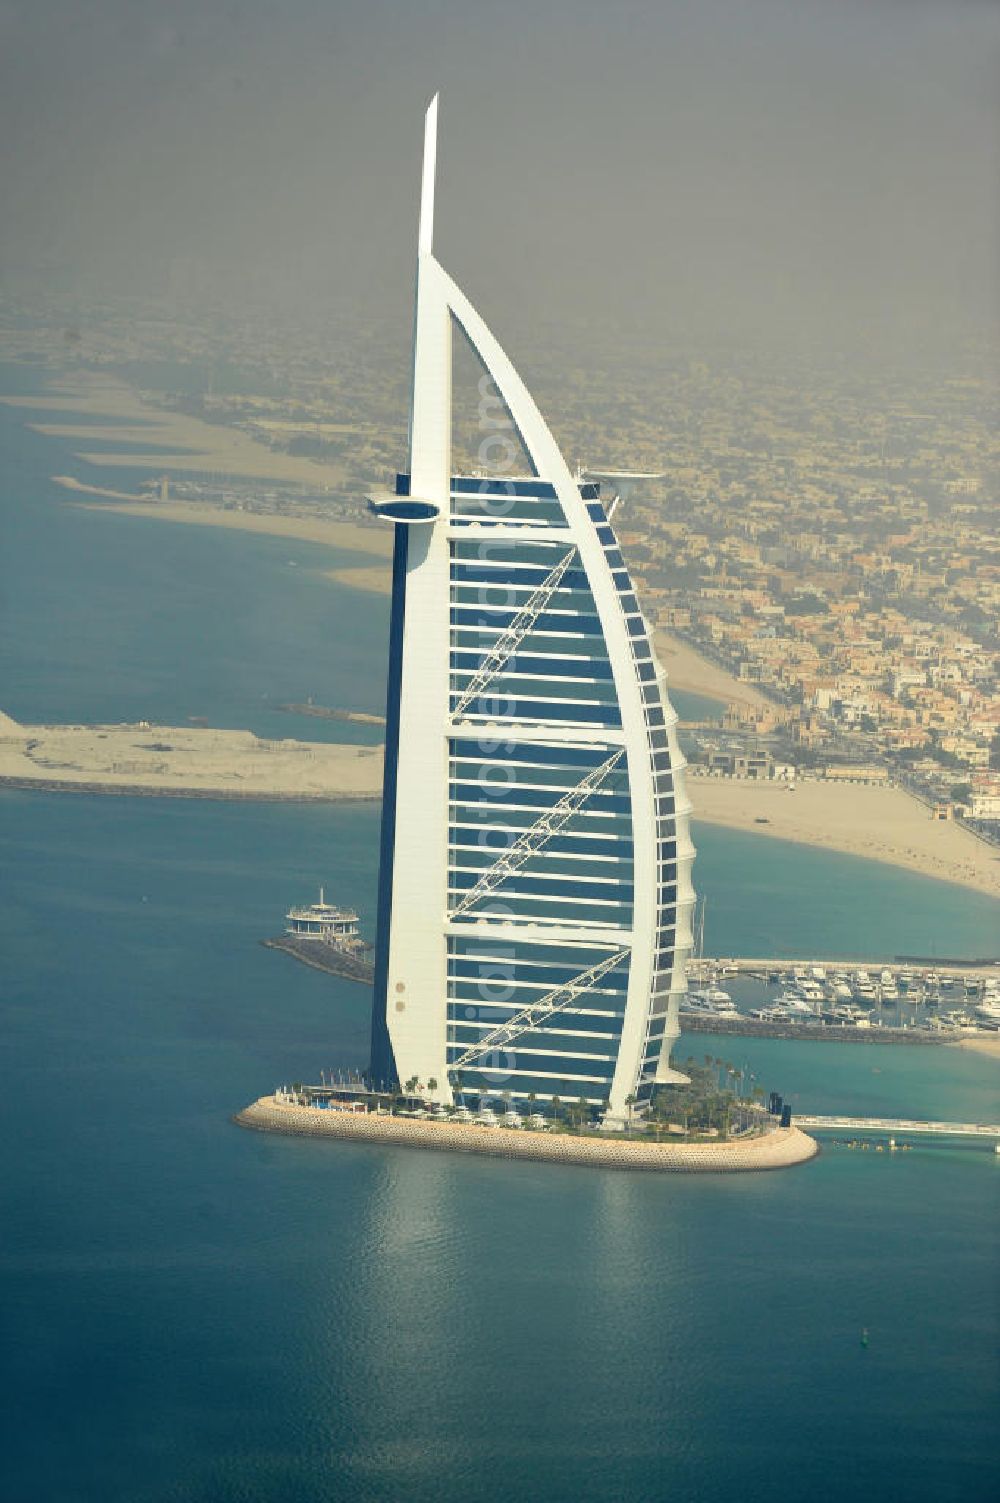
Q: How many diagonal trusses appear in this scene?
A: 3